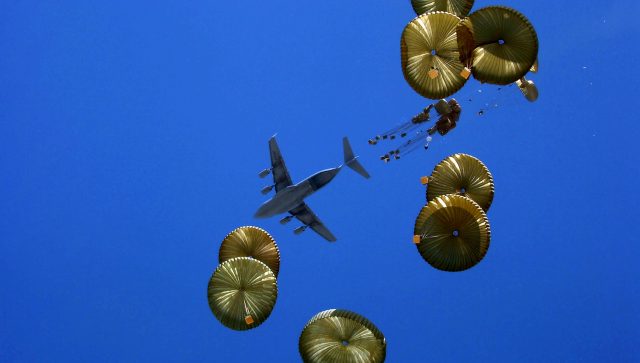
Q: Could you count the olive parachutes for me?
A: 8